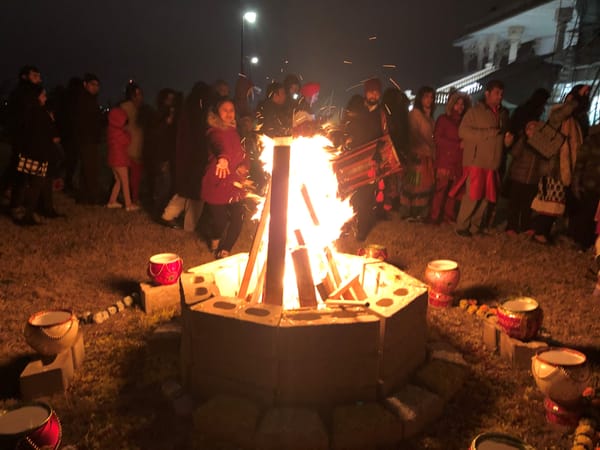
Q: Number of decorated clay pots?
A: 8